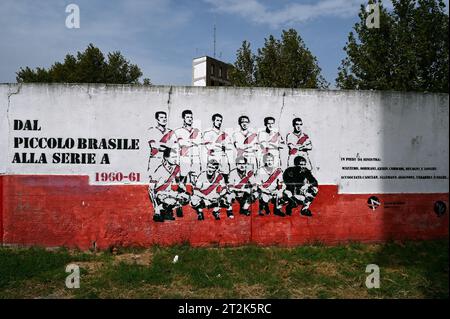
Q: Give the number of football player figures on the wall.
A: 11